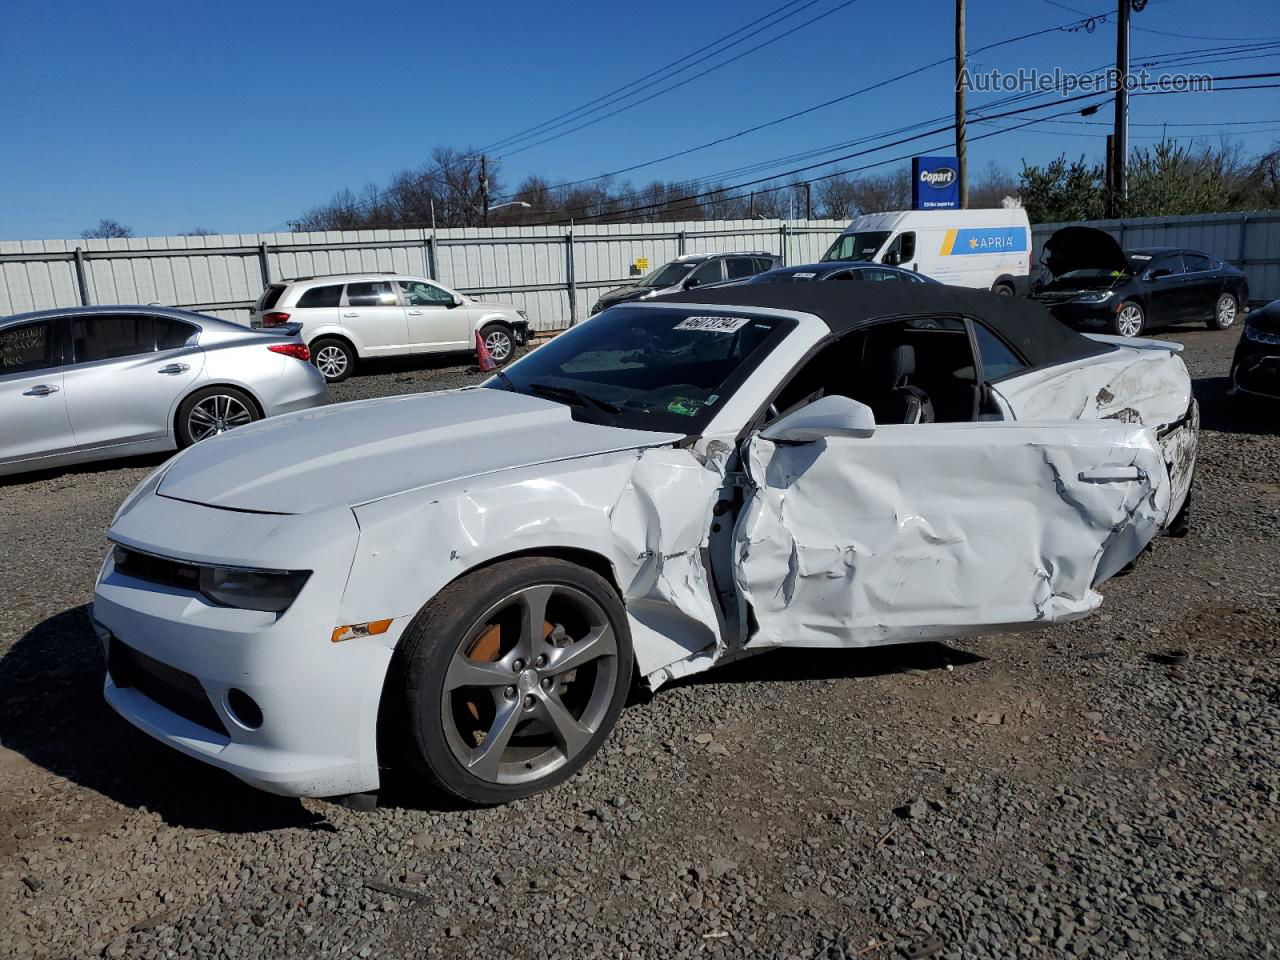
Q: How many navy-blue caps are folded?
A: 0